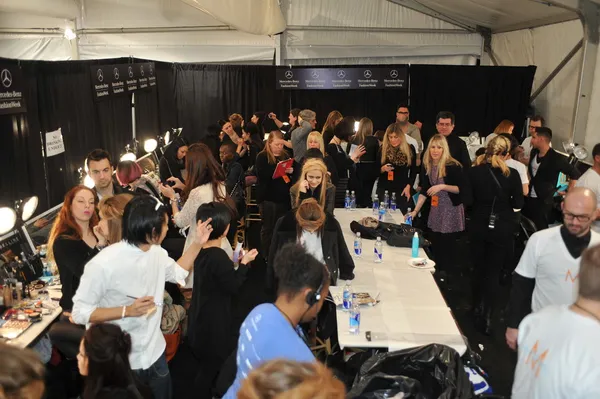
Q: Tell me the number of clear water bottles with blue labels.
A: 11